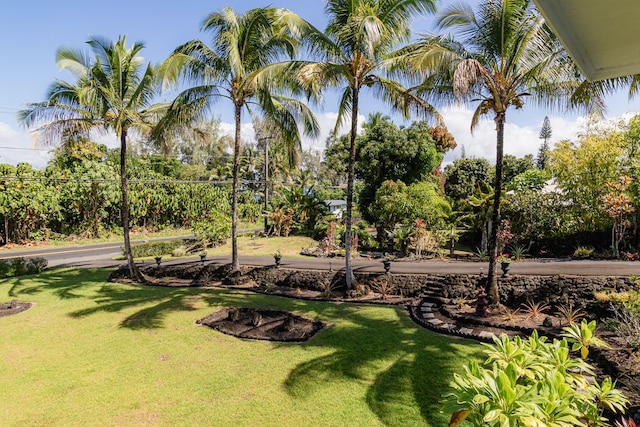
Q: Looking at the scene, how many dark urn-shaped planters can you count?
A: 5